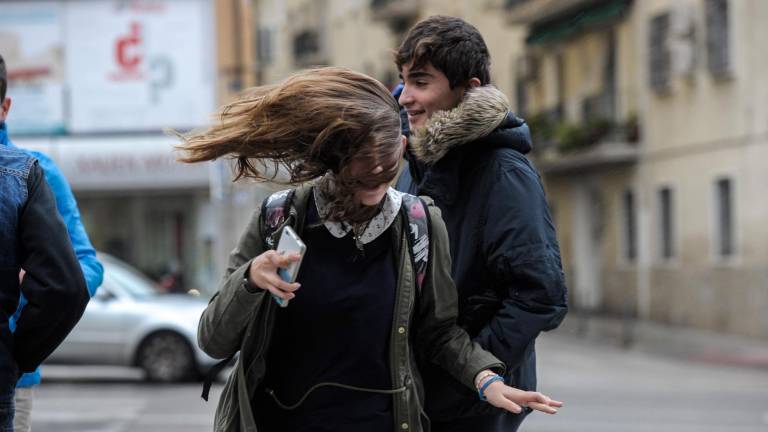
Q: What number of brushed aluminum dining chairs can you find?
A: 0